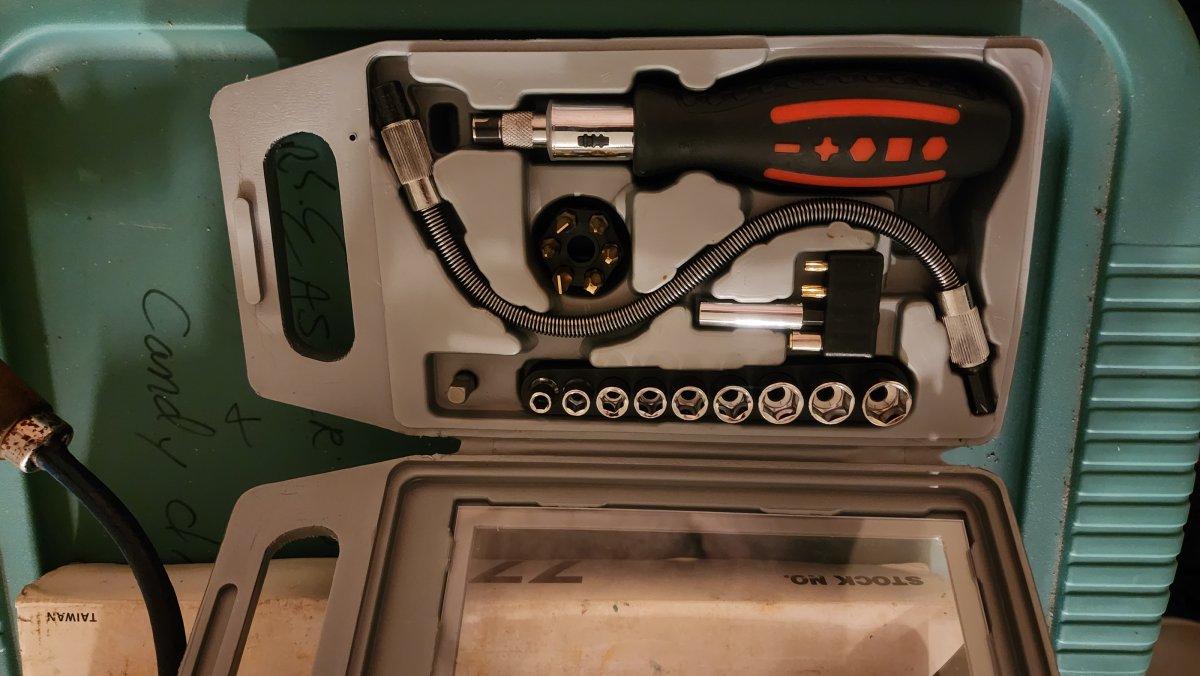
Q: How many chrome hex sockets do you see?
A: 9